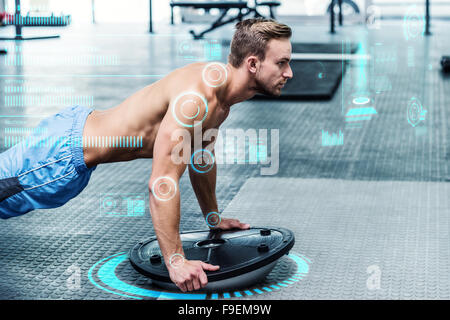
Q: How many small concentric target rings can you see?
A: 6